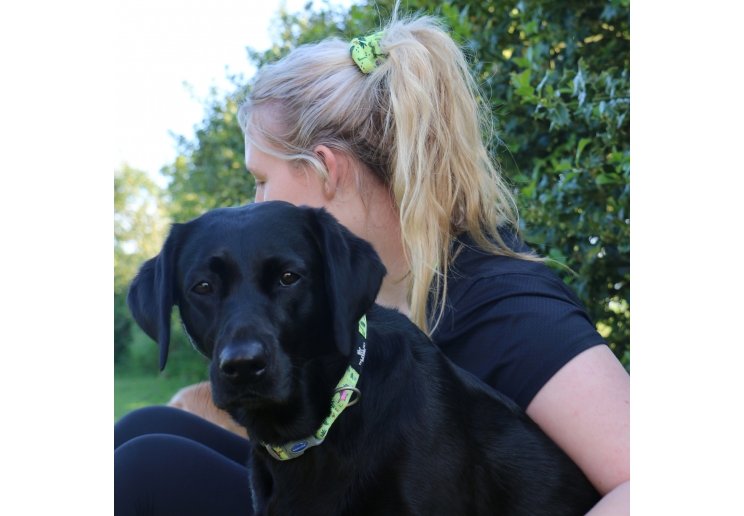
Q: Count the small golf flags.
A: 0